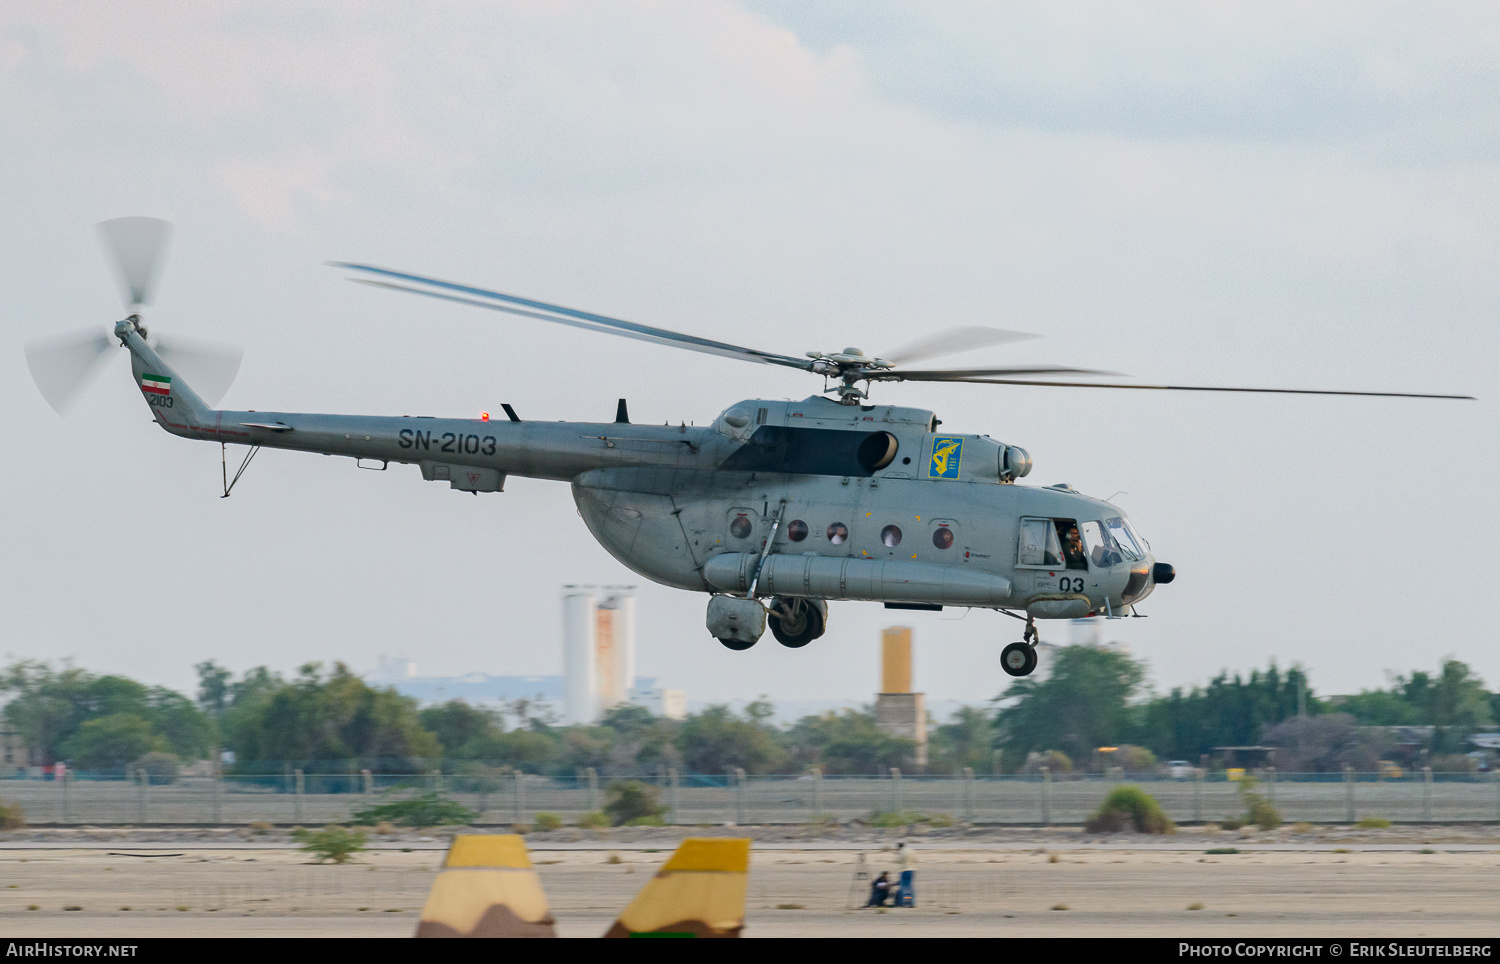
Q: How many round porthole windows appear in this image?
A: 5